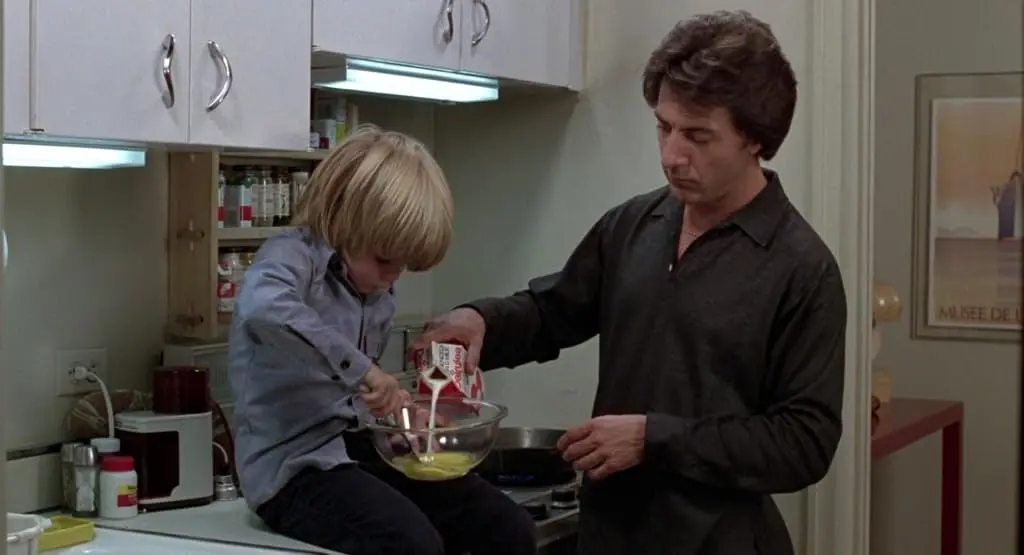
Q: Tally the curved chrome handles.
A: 4